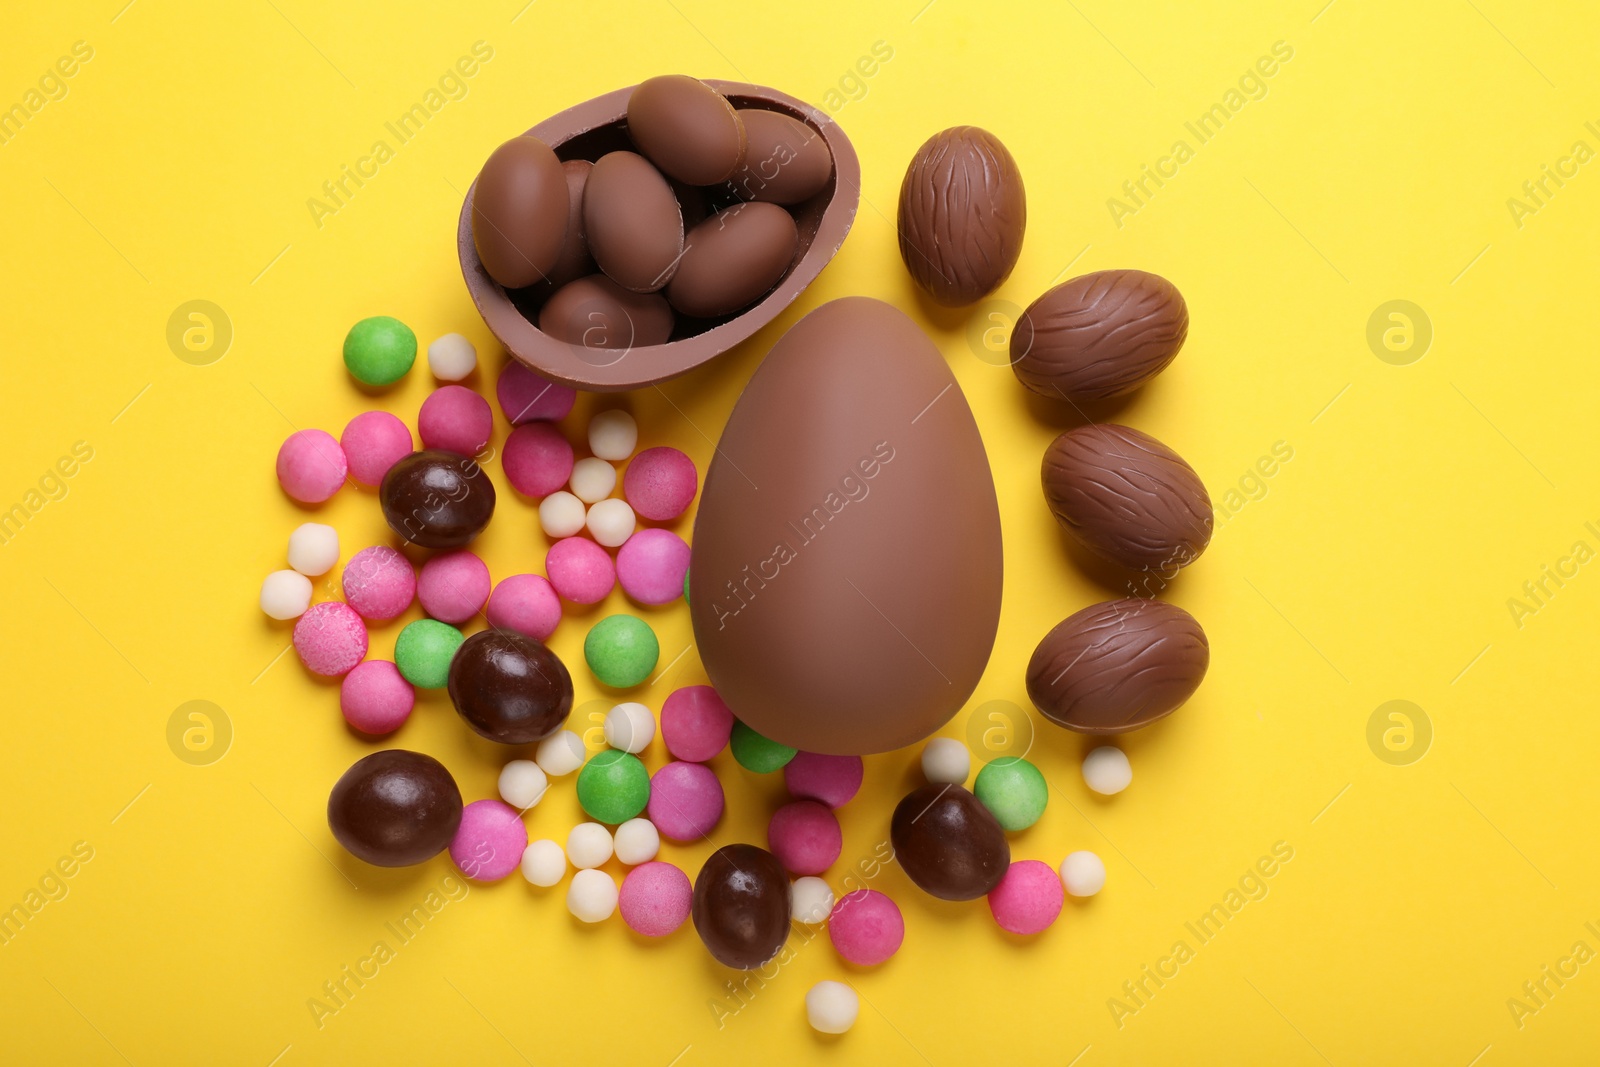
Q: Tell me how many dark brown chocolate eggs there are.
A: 5